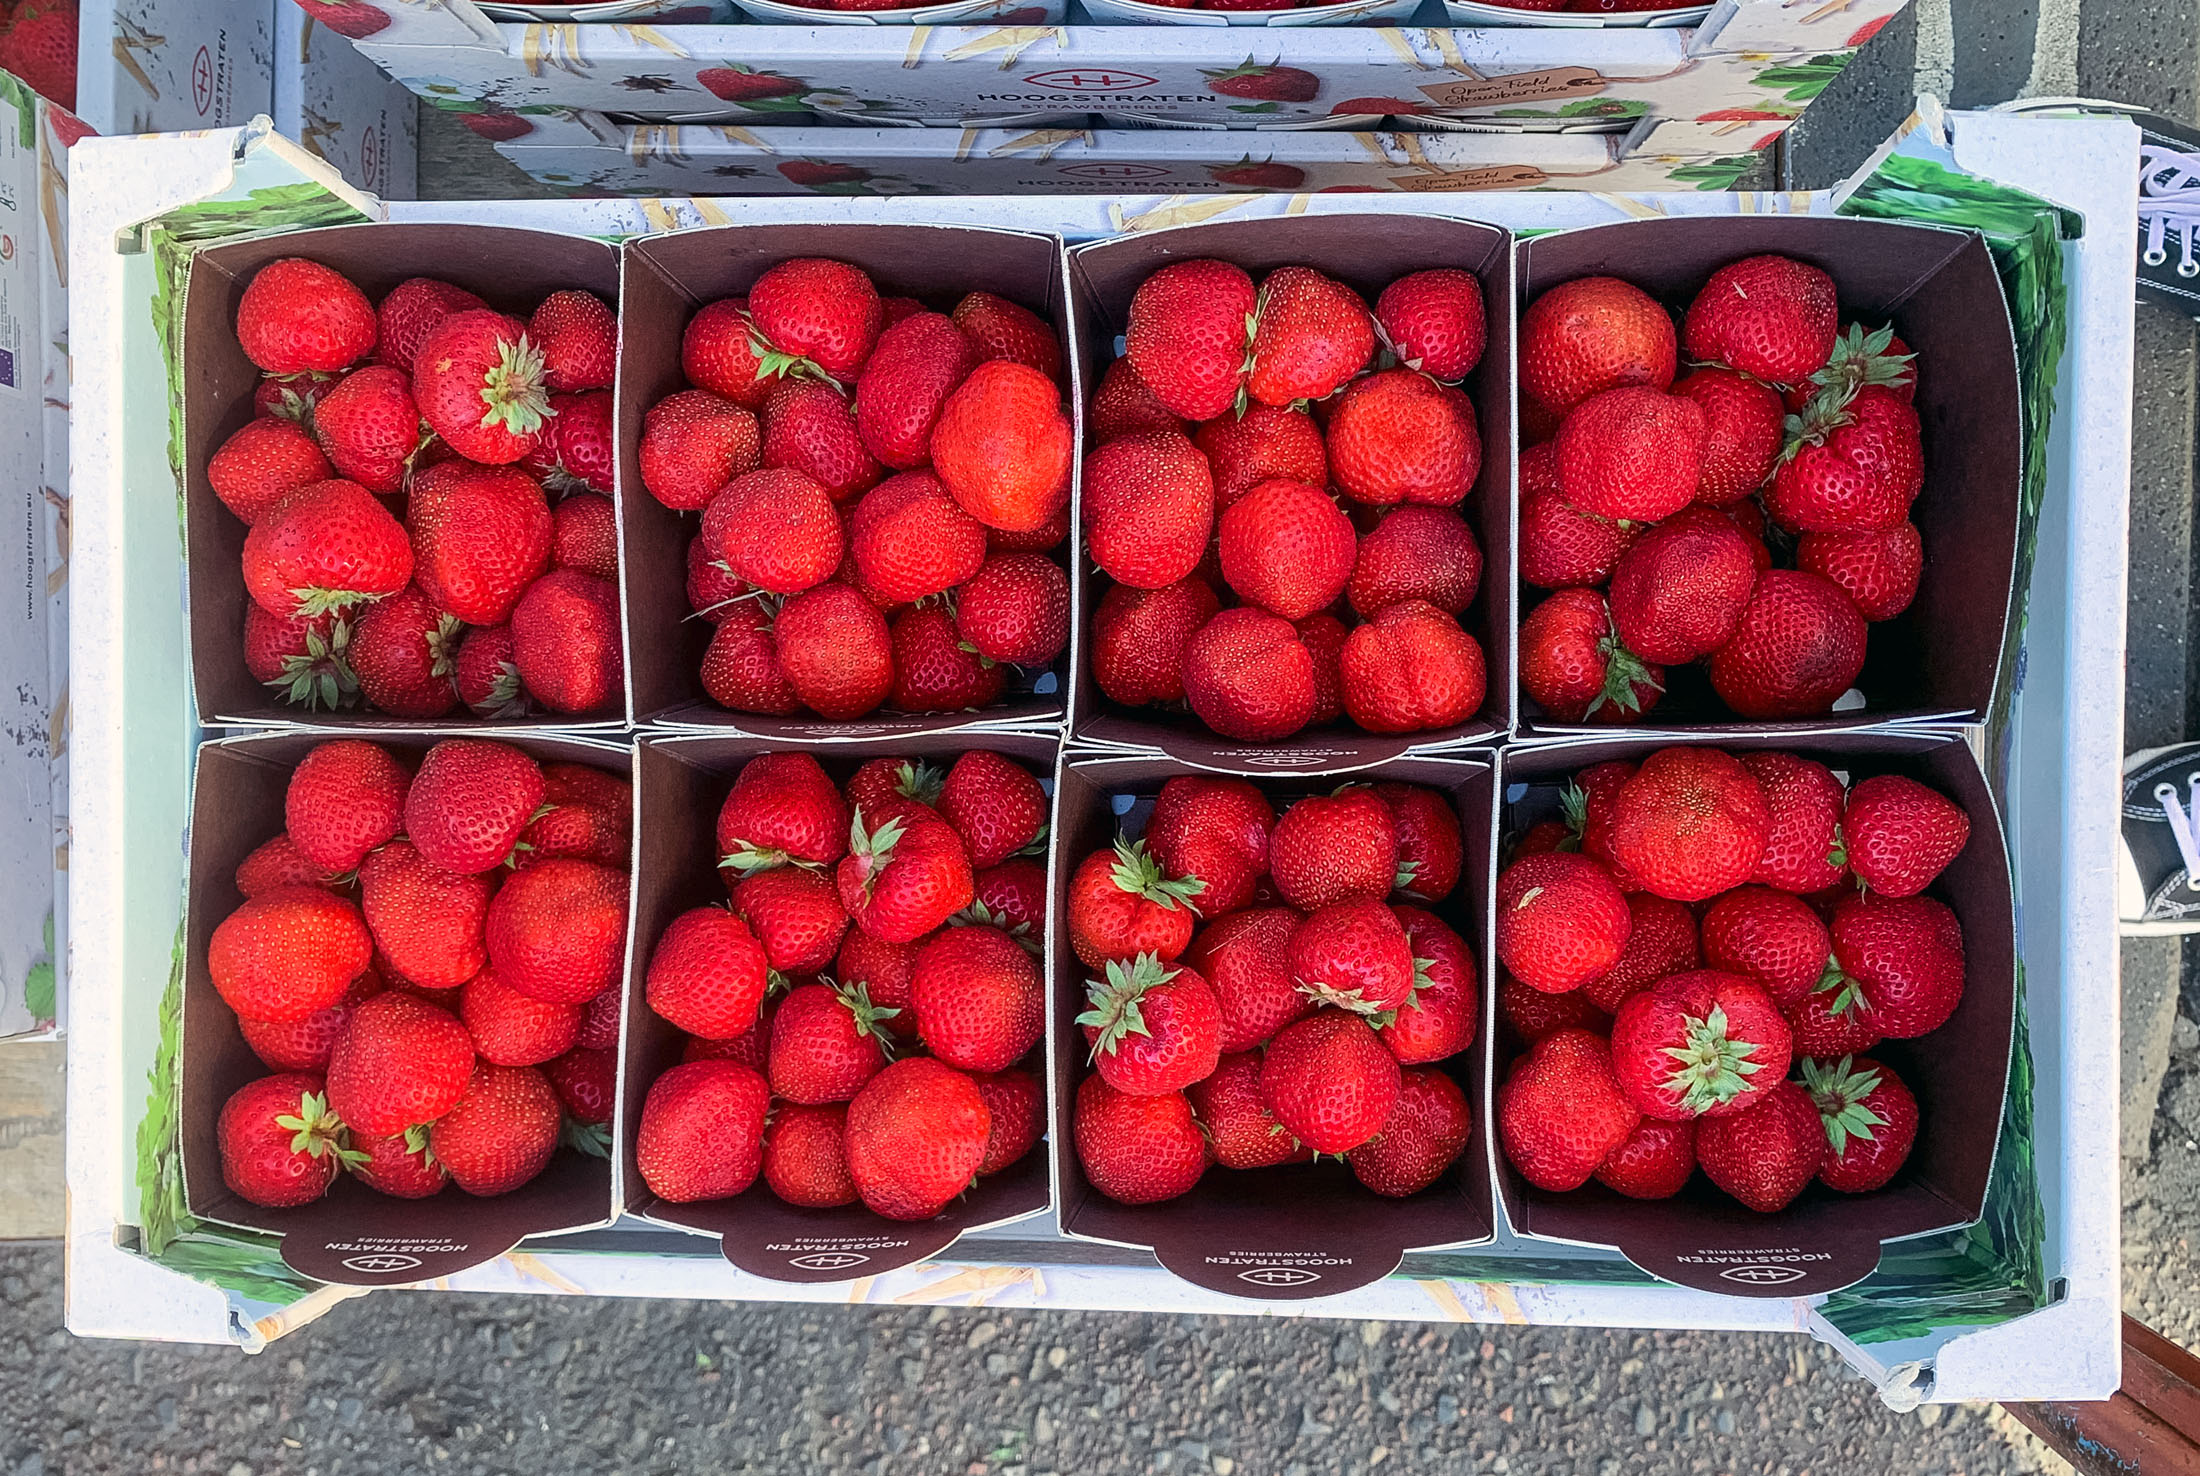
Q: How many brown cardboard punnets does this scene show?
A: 8